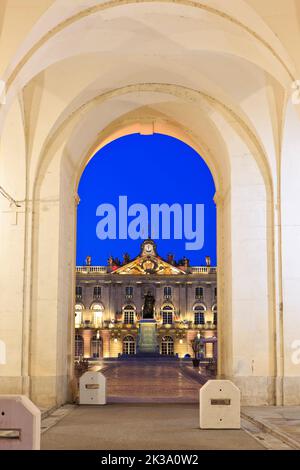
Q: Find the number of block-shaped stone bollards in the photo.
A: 3